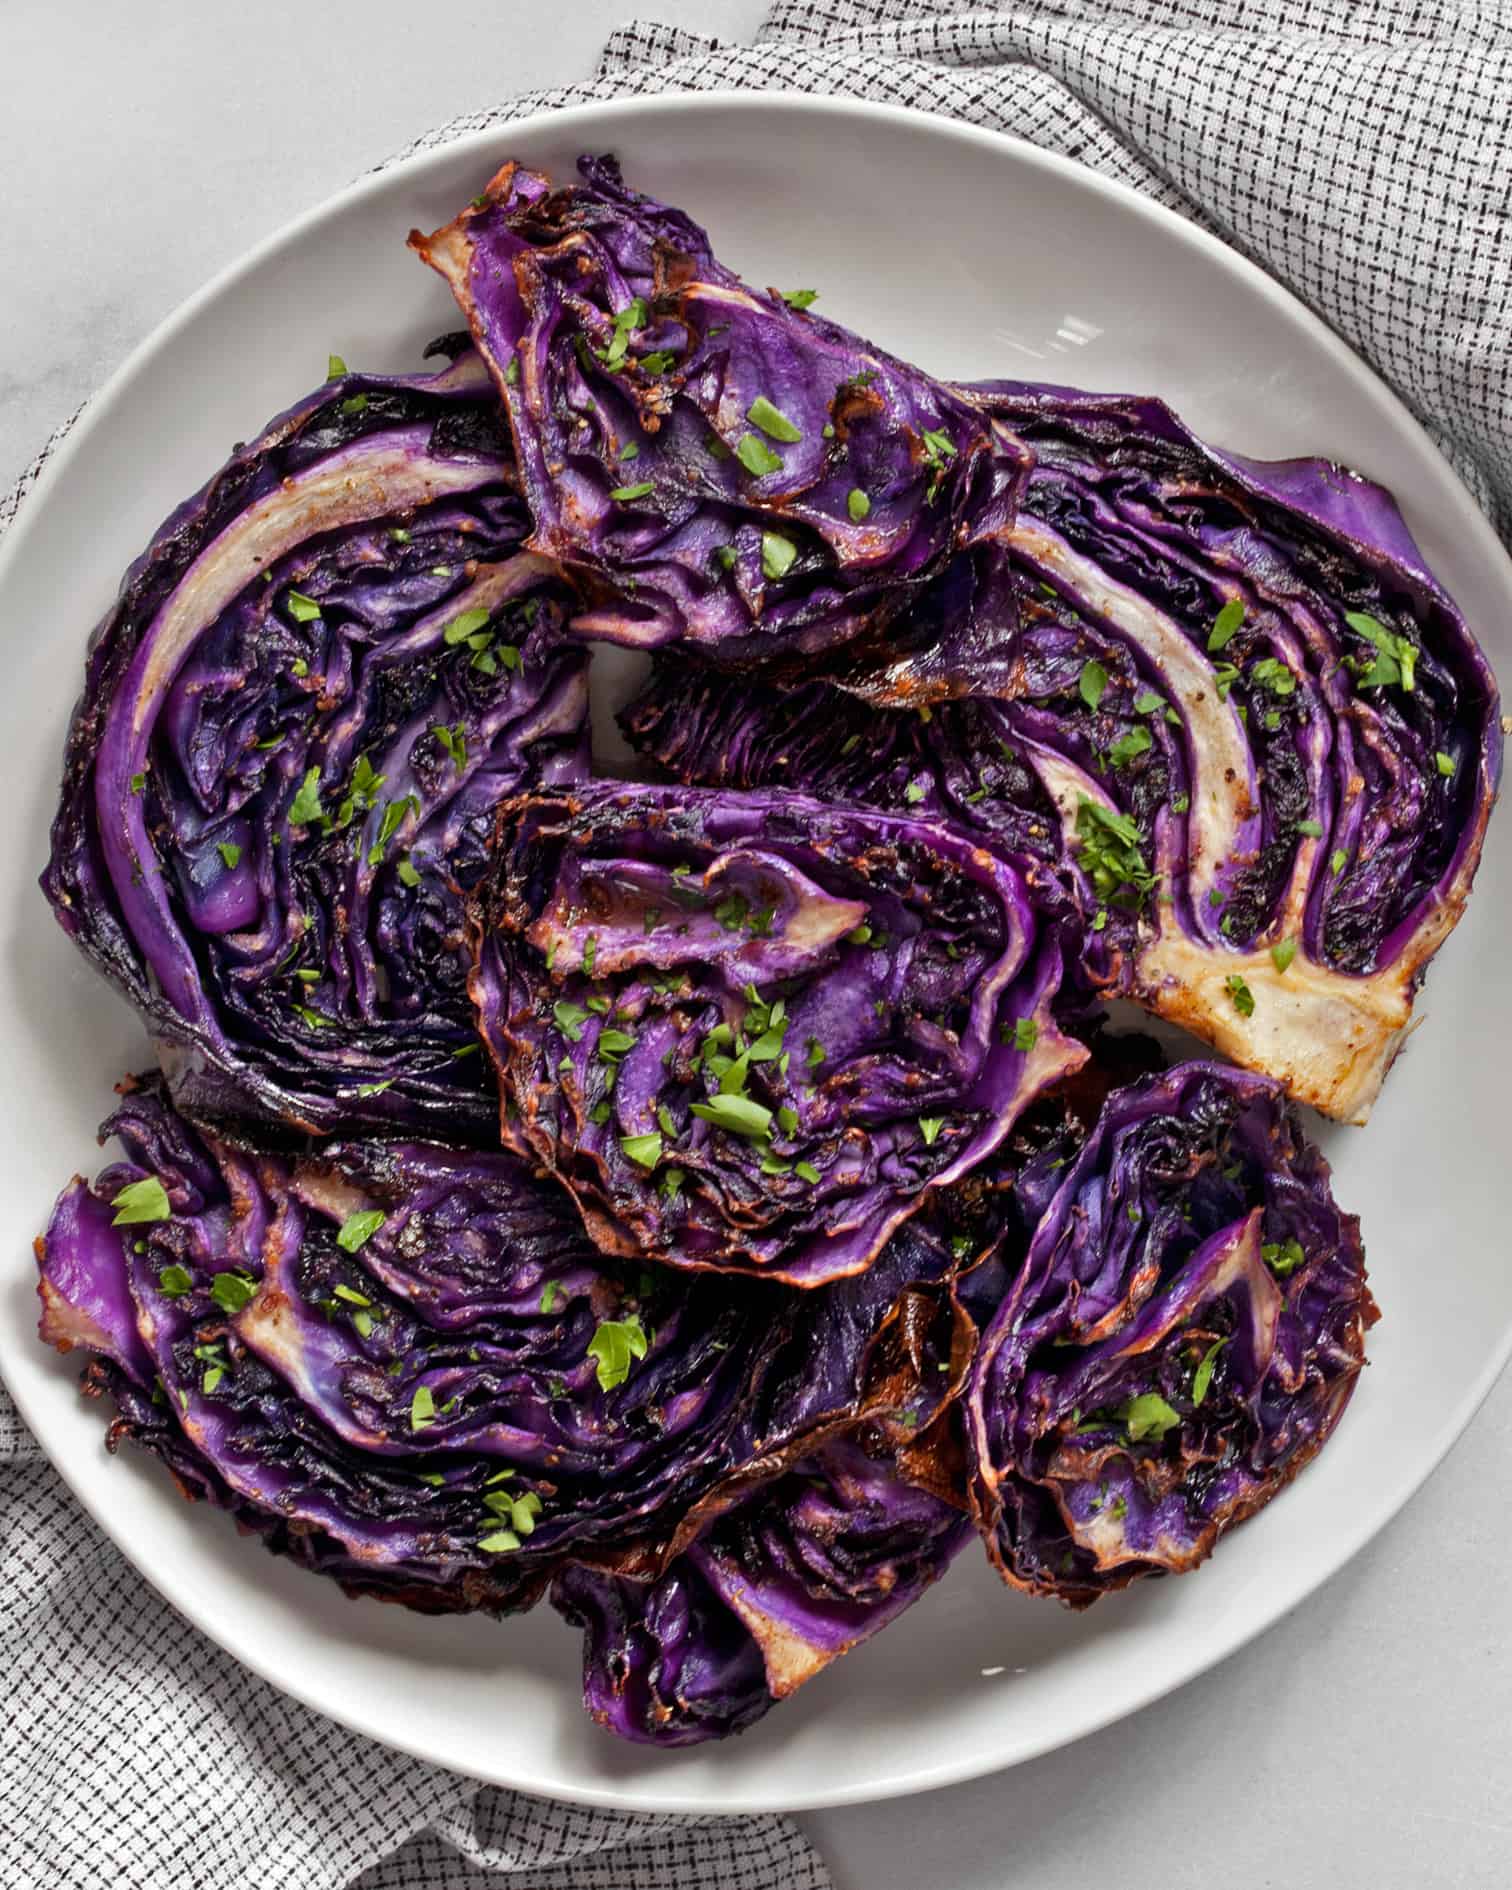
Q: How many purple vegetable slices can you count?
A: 7